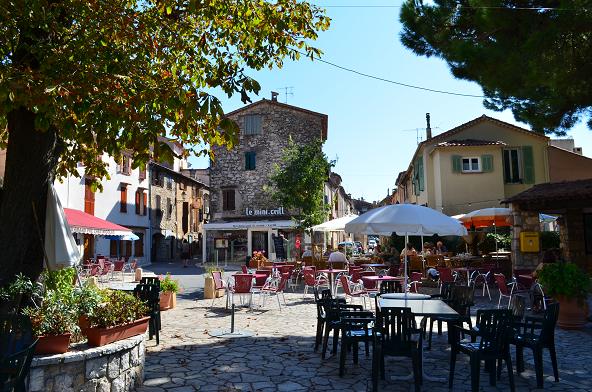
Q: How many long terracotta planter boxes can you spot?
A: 2